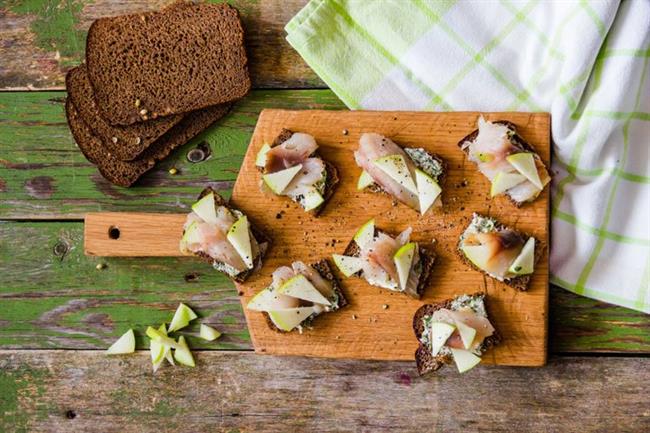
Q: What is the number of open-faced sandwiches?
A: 8